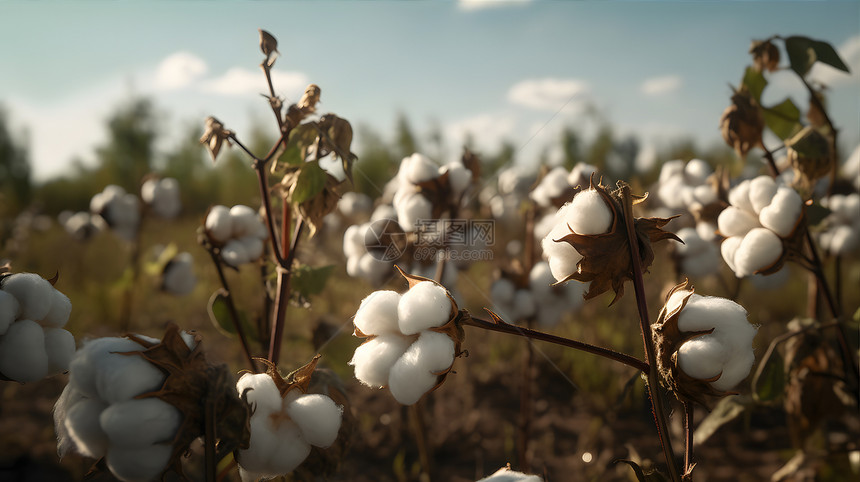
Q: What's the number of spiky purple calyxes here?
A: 0